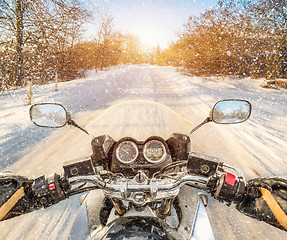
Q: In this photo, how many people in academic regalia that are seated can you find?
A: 0